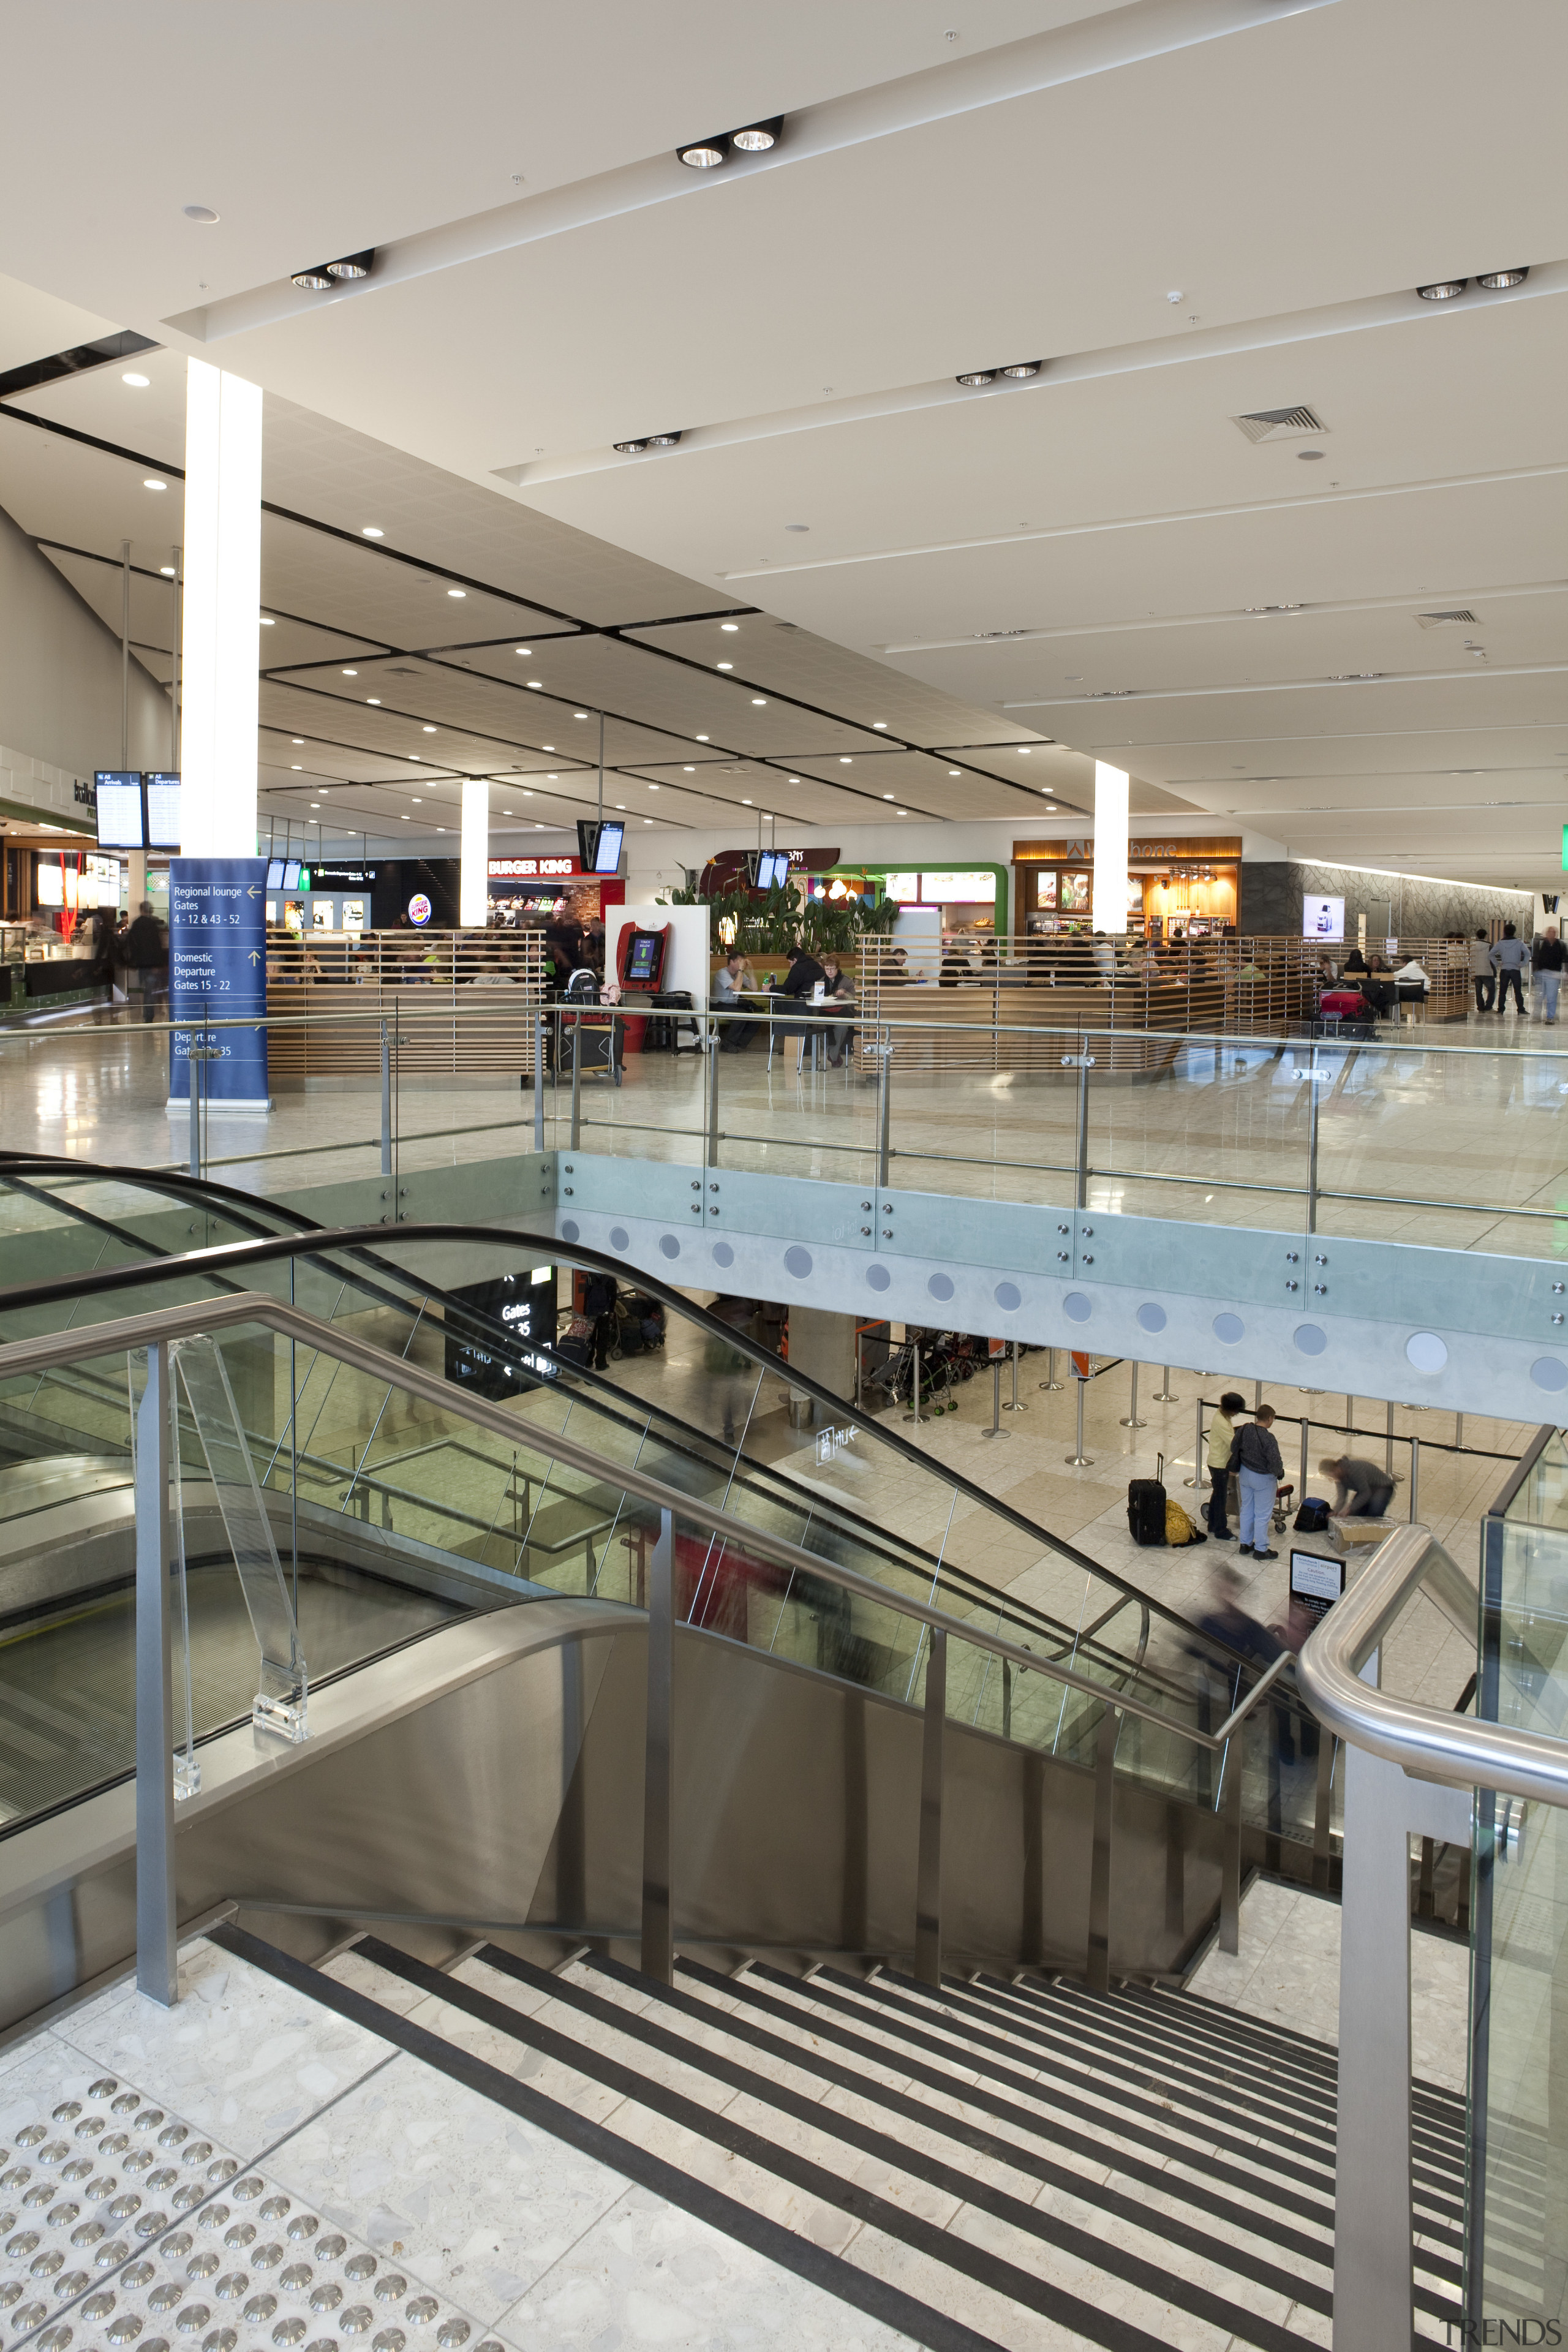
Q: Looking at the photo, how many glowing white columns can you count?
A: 3